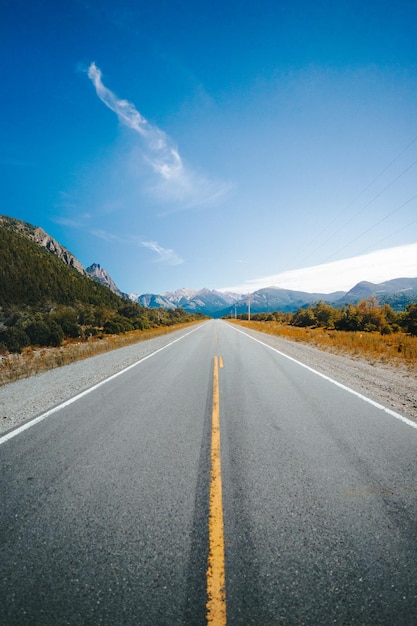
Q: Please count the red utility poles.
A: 0